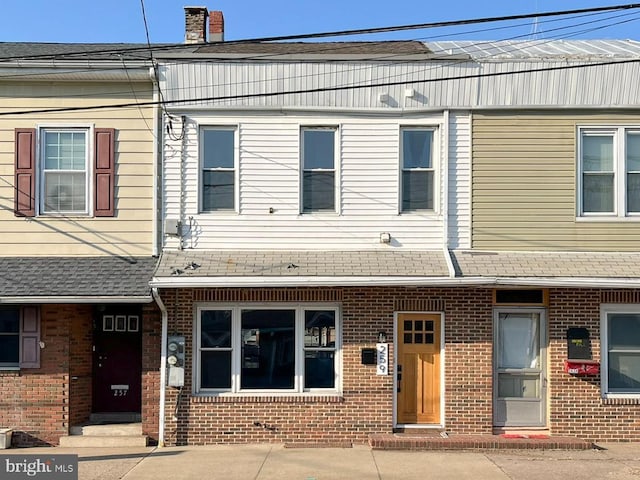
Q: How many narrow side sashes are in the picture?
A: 2